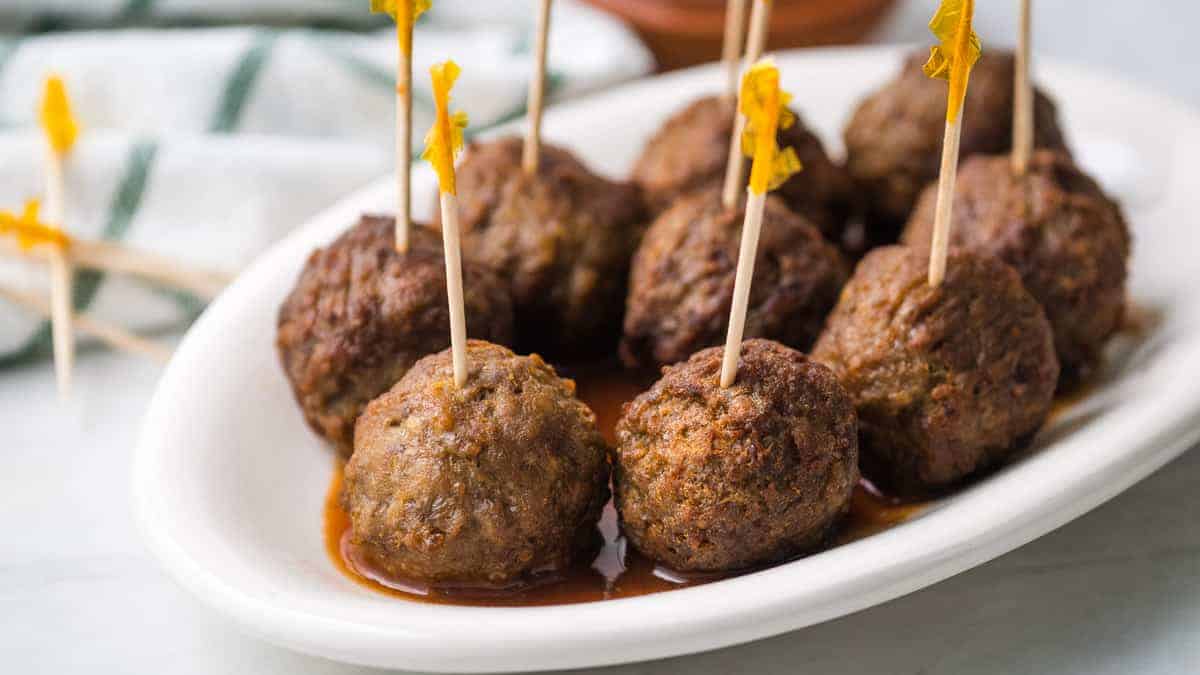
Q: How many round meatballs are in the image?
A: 9